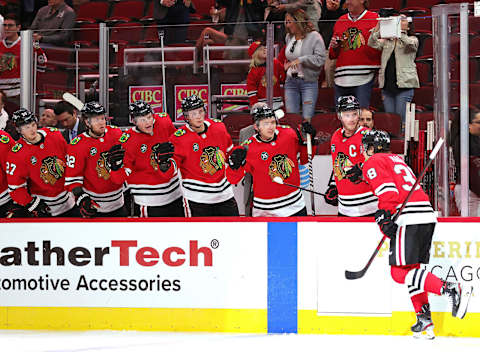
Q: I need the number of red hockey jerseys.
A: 11